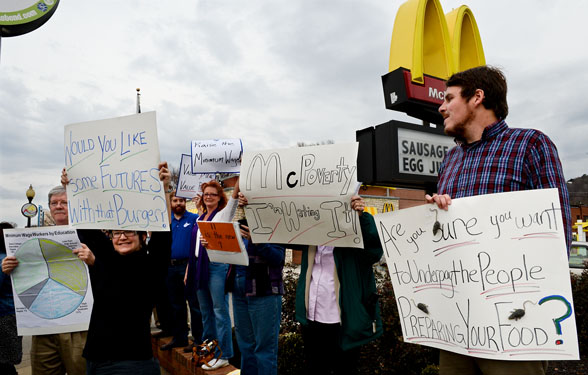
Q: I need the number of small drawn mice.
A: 3